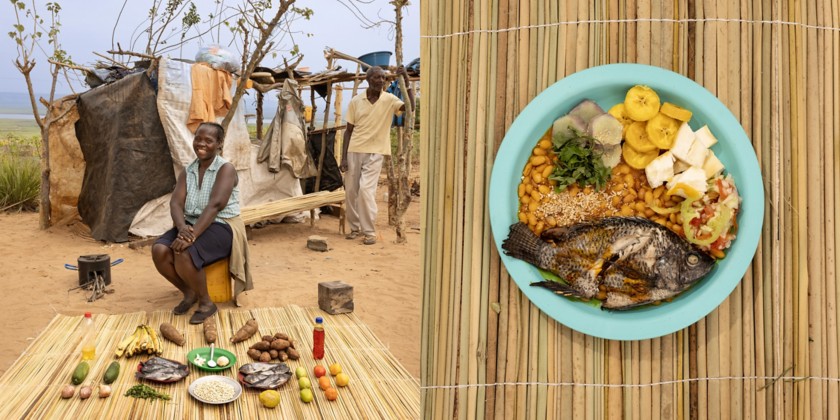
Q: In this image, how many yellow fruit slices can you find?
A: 6